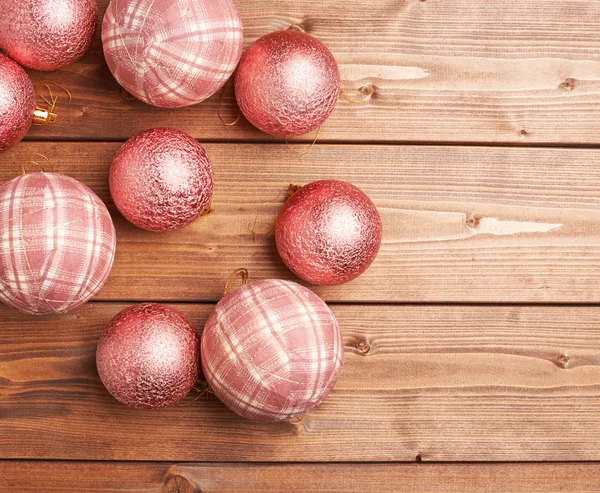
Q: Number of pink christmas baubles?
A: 9